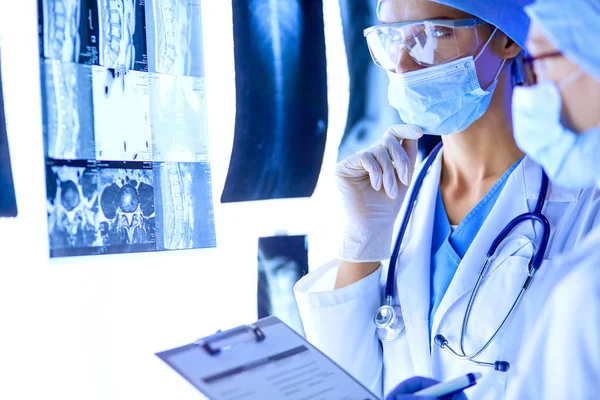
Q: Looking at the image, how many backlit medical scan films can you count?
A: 5